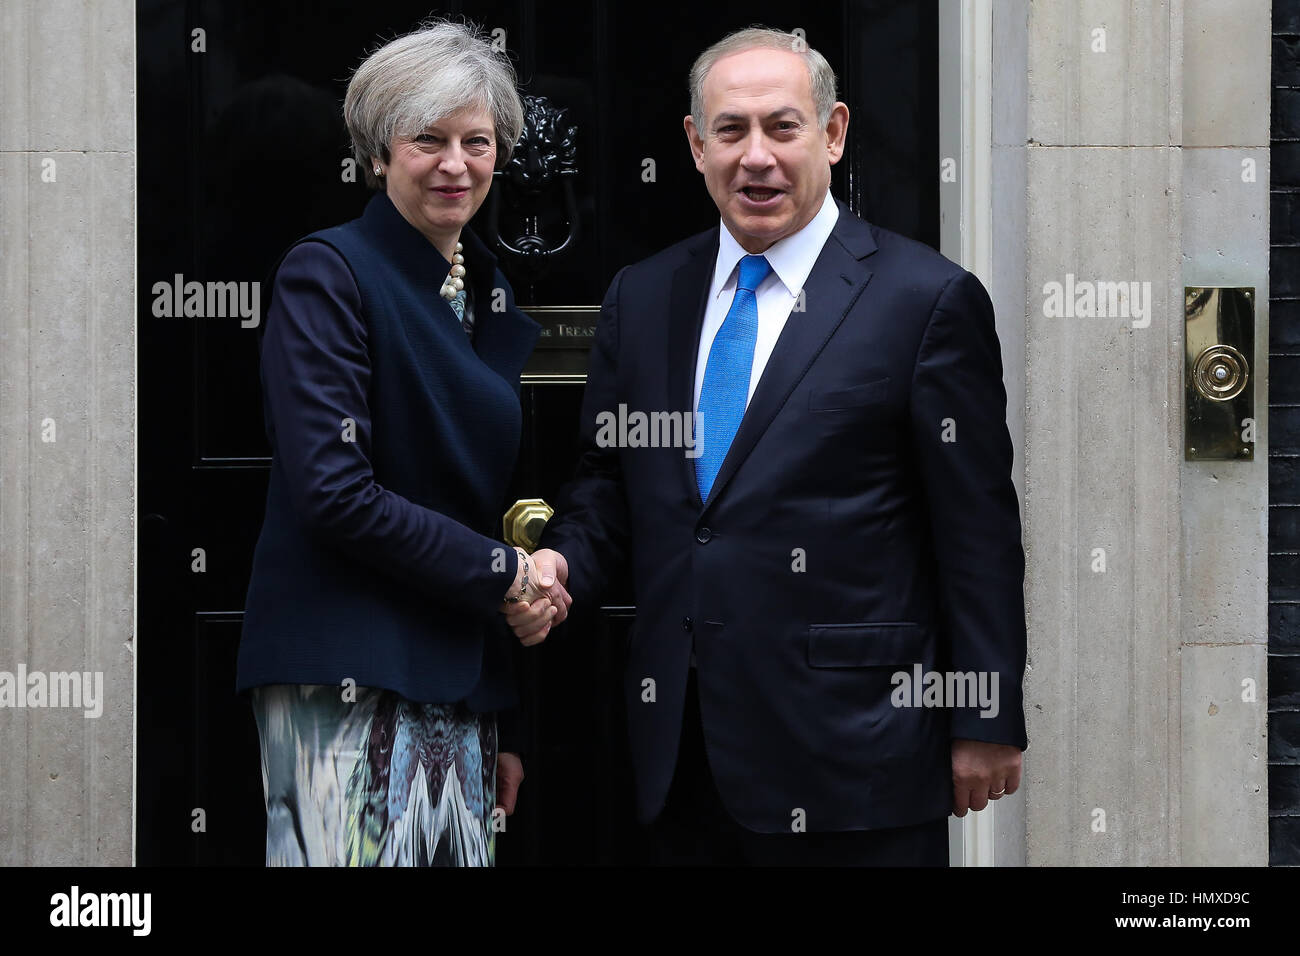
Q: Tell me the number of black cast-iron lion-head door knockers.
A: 1